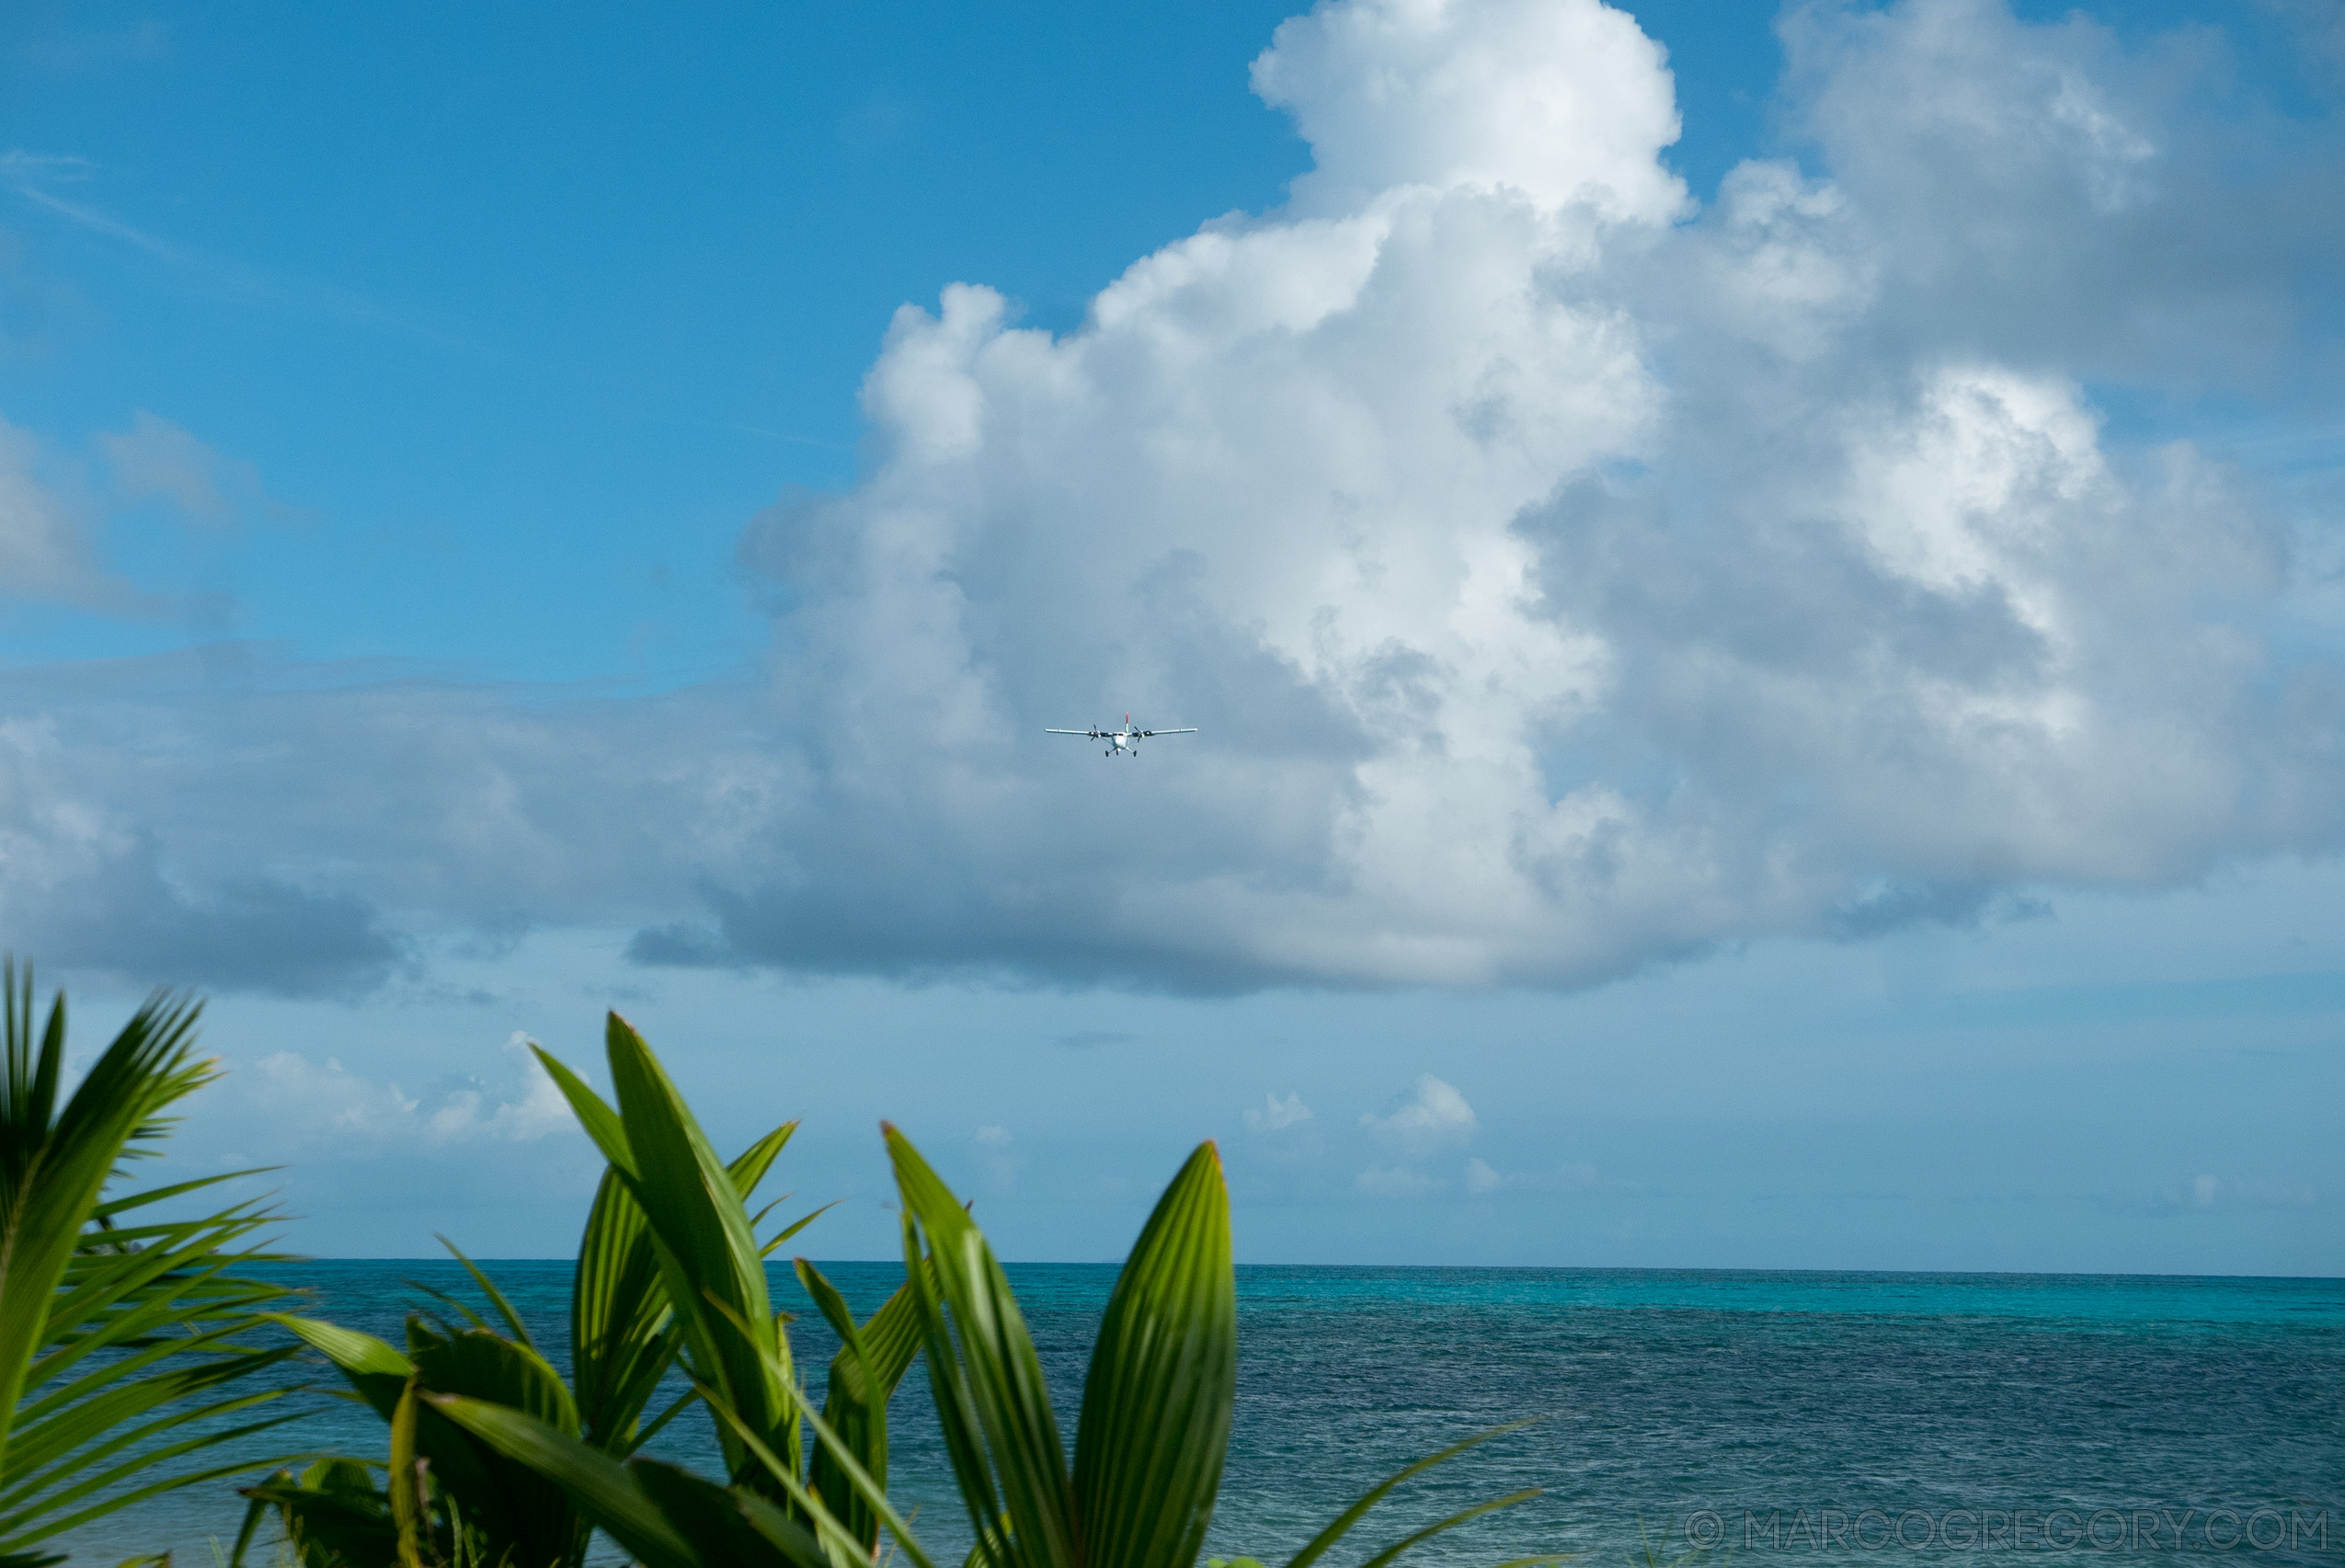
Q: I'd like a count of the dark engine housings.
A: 2